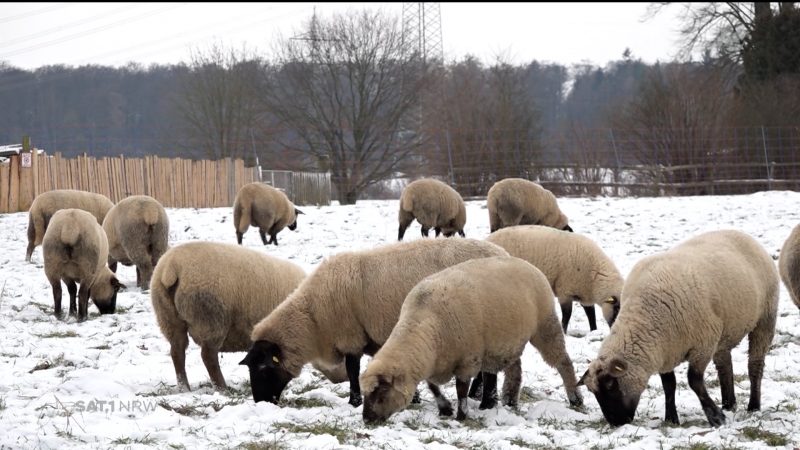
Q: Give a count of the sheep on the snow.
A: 12